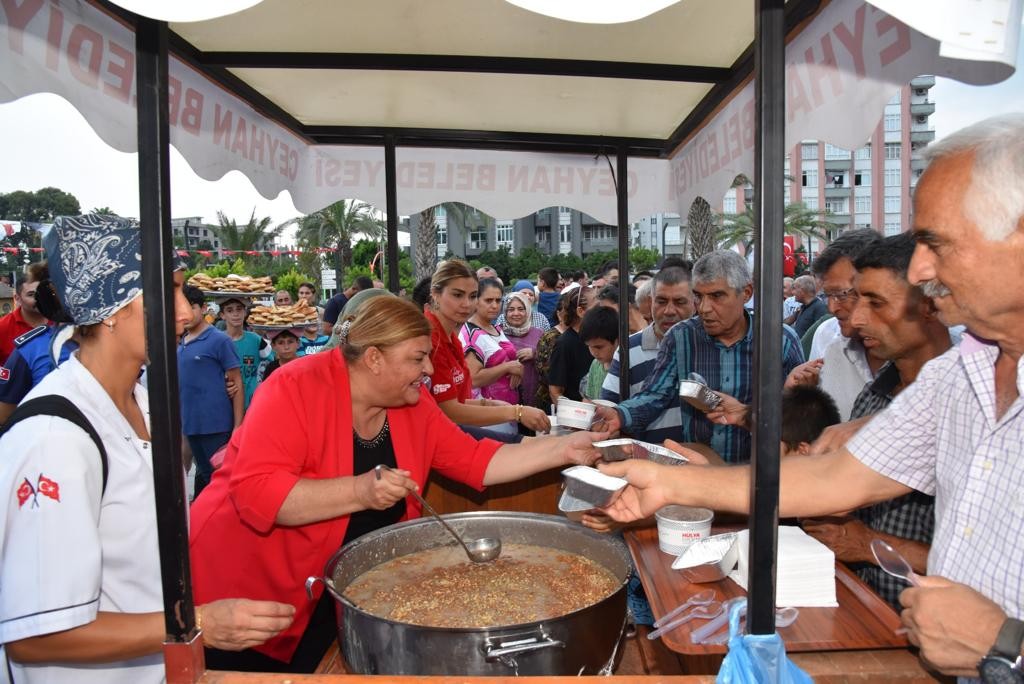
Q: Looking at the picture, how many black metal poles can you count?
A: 4